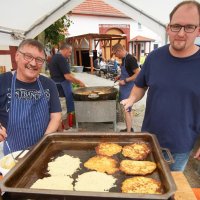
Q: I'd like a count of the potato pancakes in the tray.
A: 8